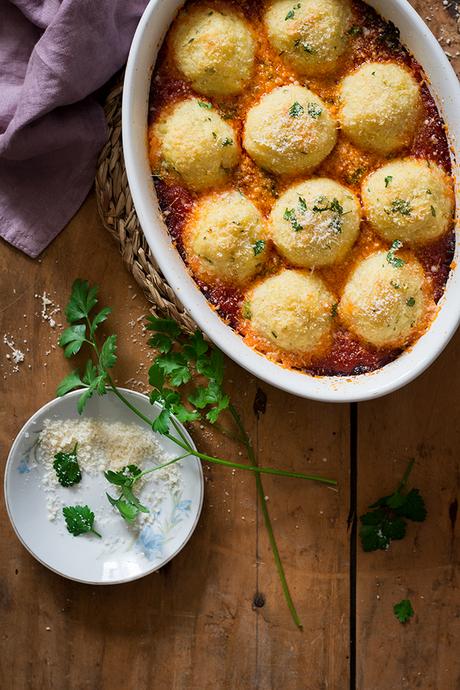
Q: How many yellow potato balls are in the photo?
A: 10